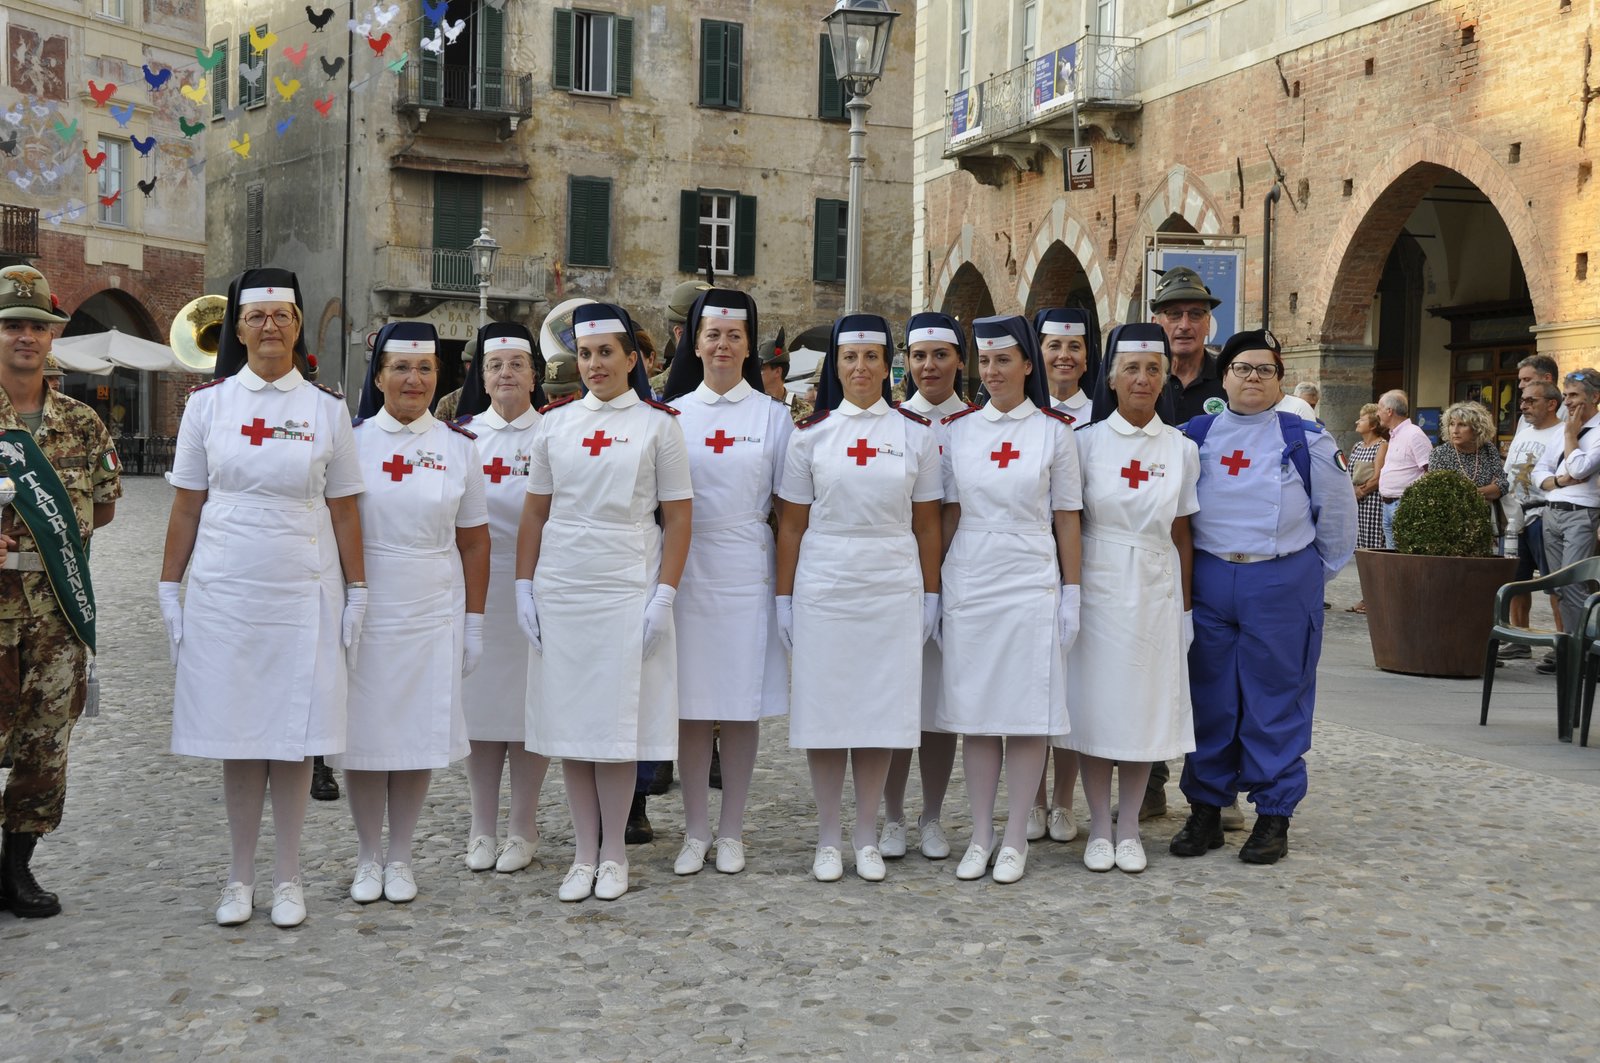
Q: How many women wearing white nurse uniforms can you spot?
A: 10